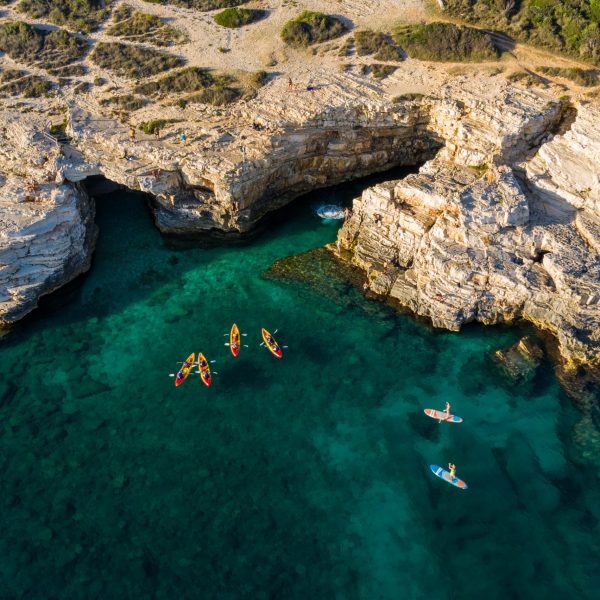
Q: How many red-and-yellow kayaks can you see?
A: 4